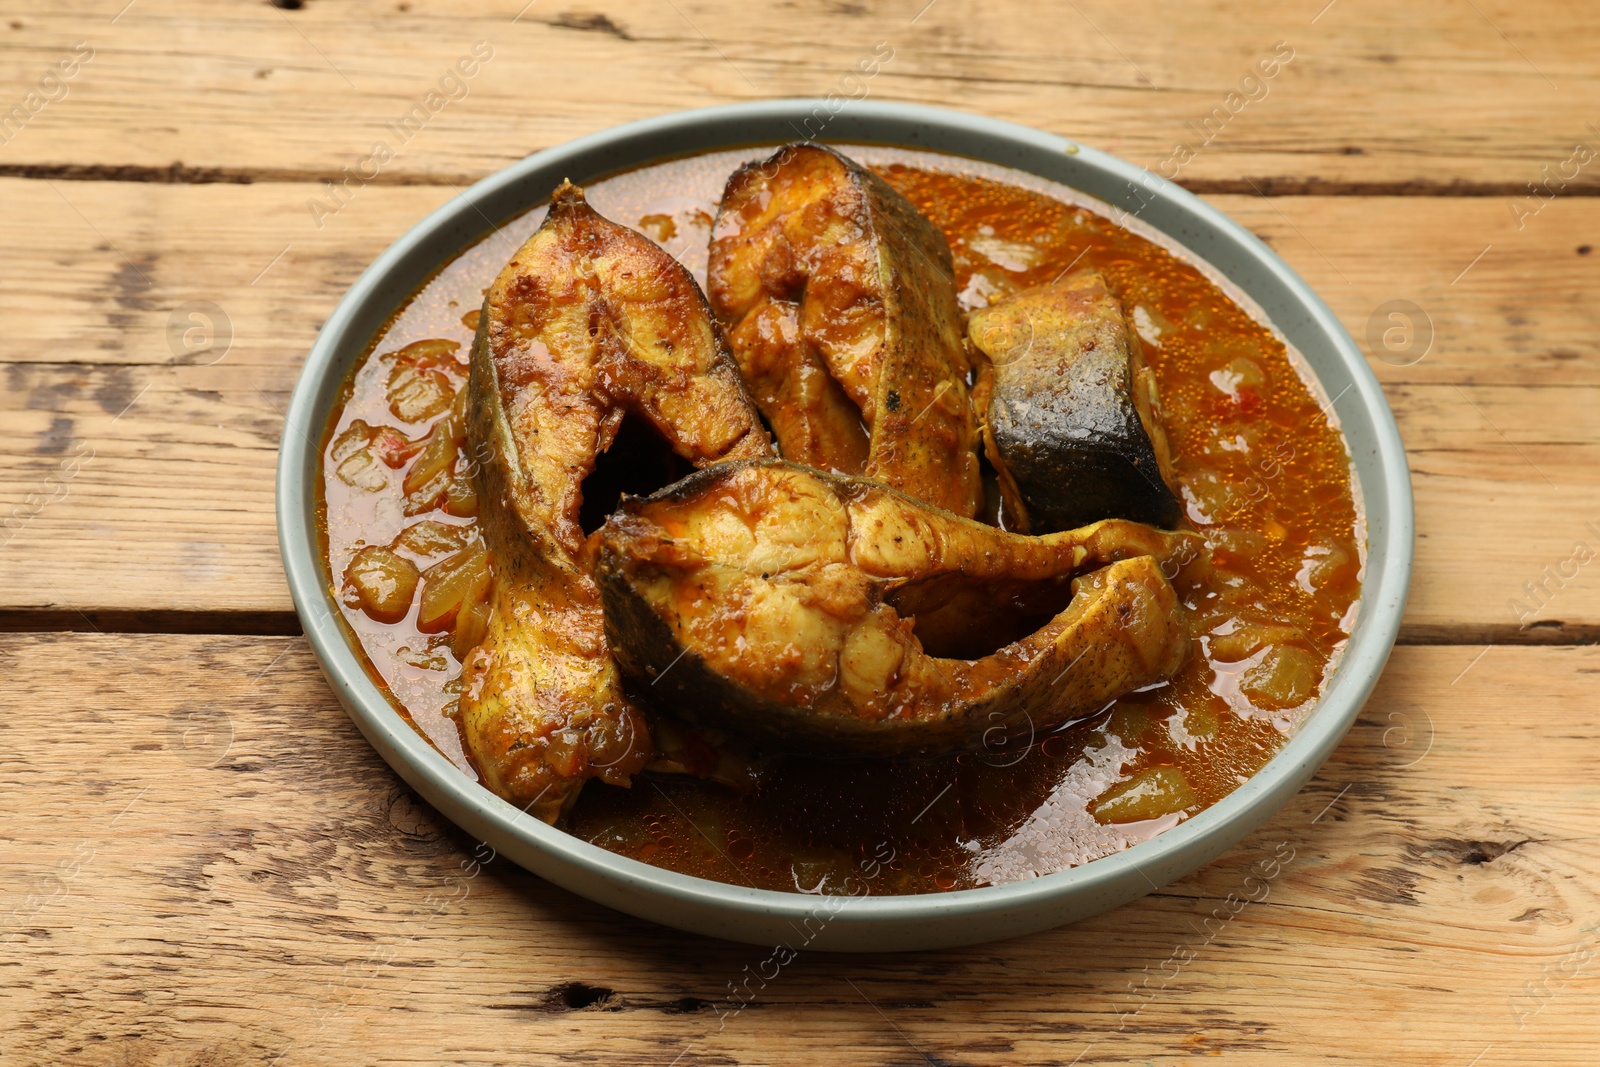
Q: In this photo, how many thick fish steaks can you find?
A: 4